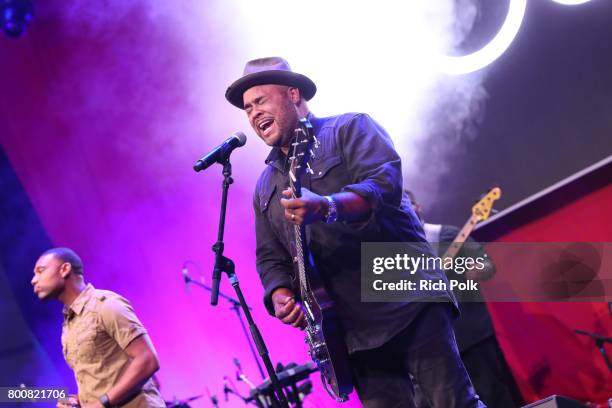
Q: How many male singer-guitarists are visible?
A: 1